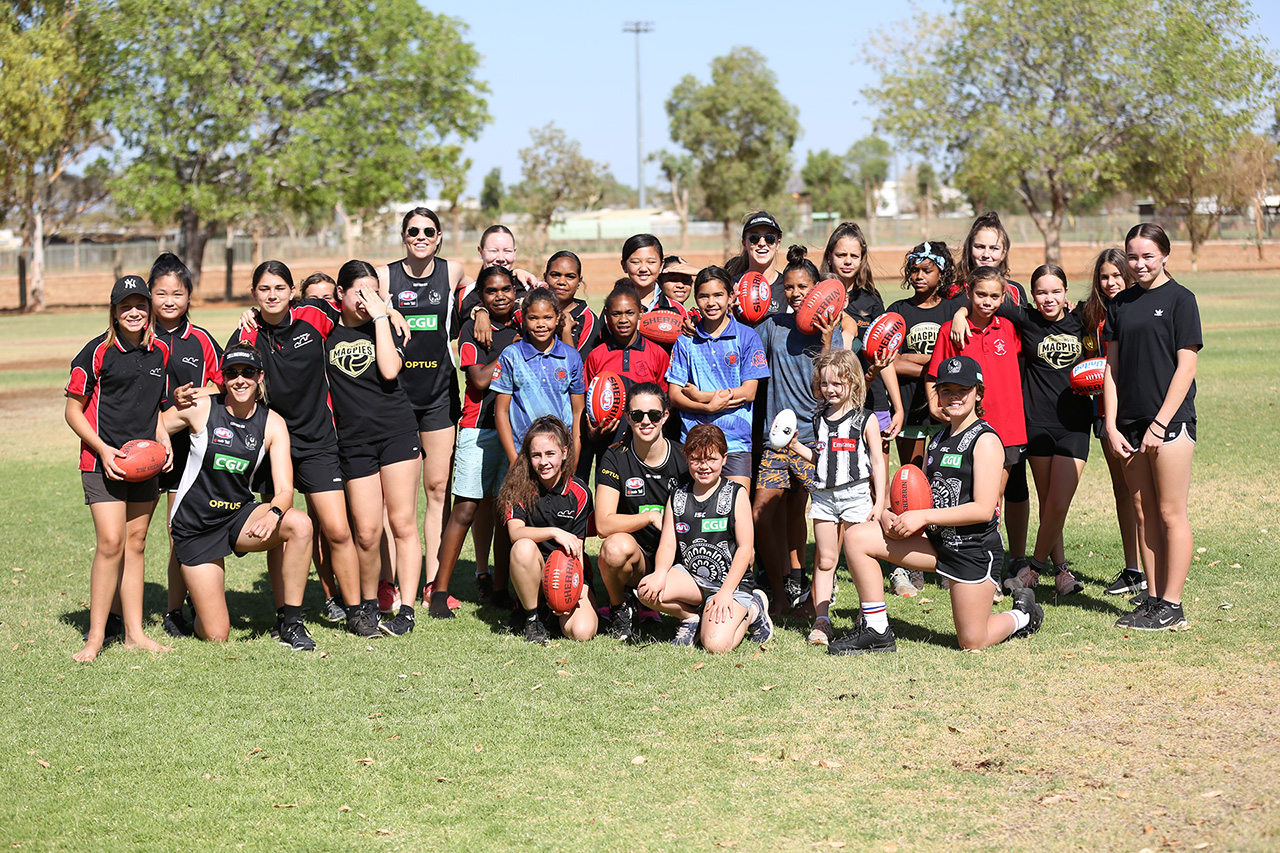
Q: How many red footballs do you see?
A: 9